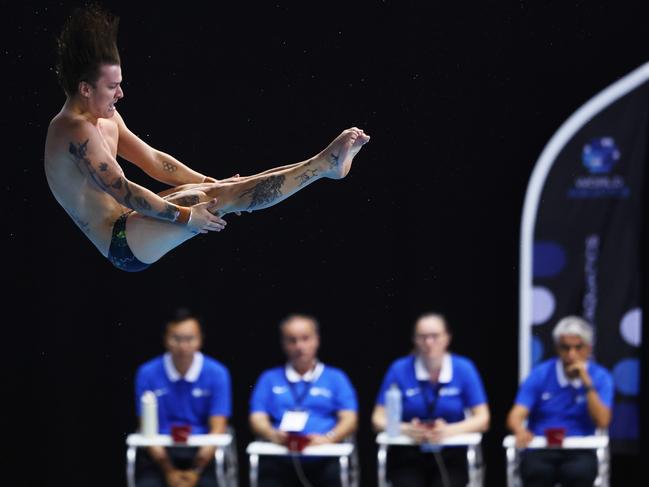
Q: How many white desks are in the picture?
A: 4